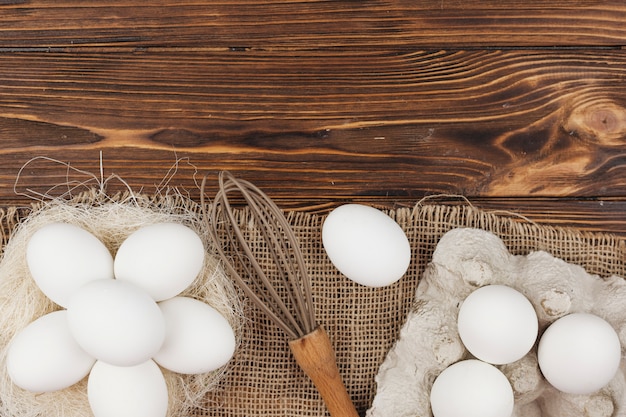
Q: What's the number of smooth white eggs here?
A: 10